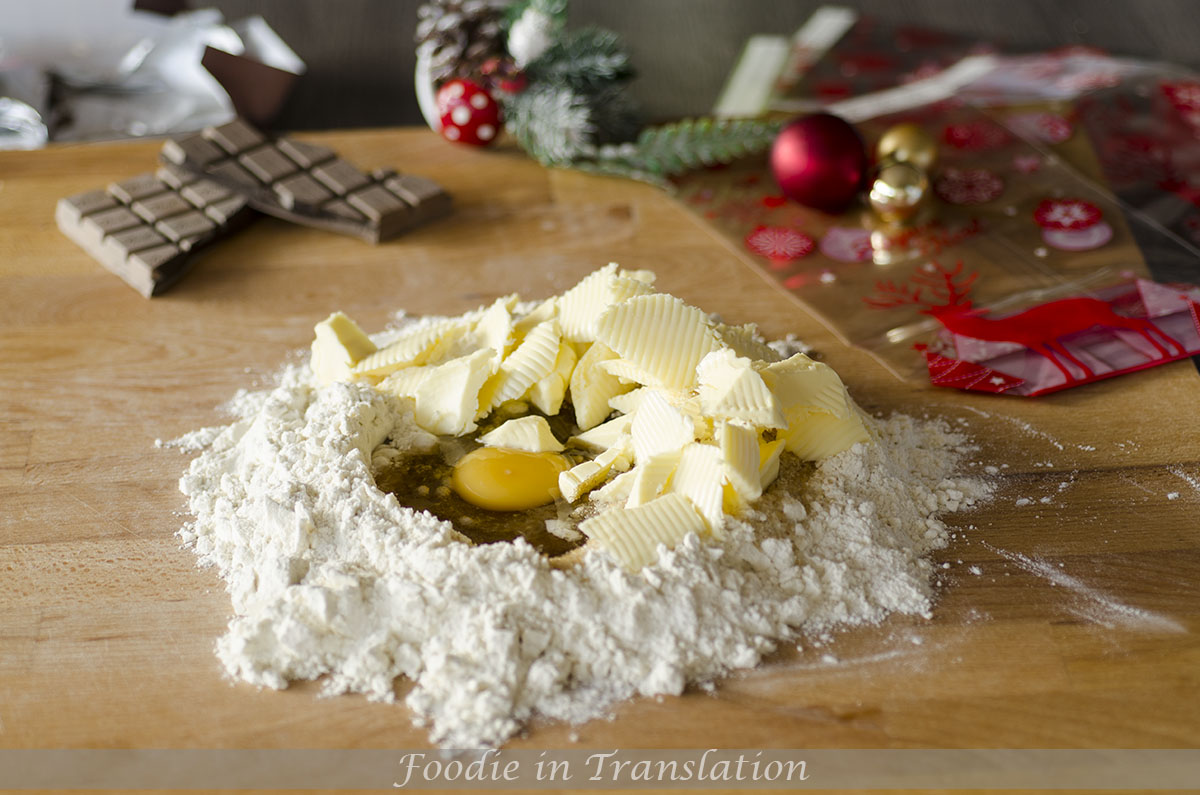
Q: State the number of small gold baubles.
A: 2